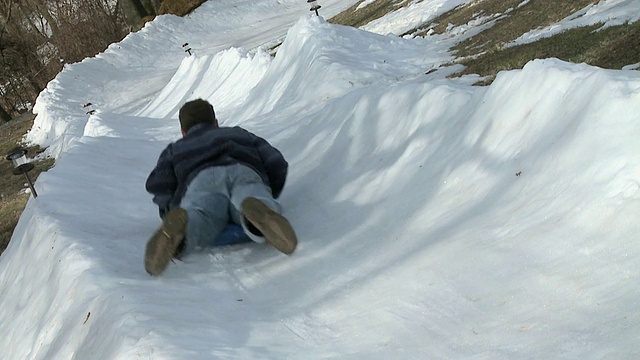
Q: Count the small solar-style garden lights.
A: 4